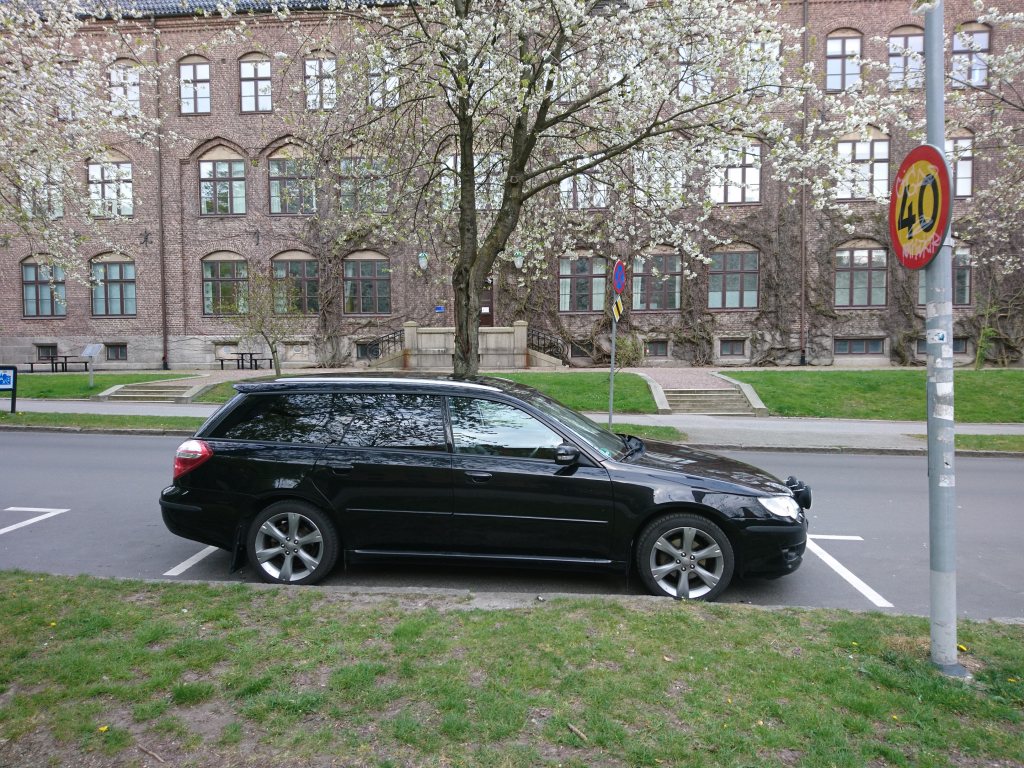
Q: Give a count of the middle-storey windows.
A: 11